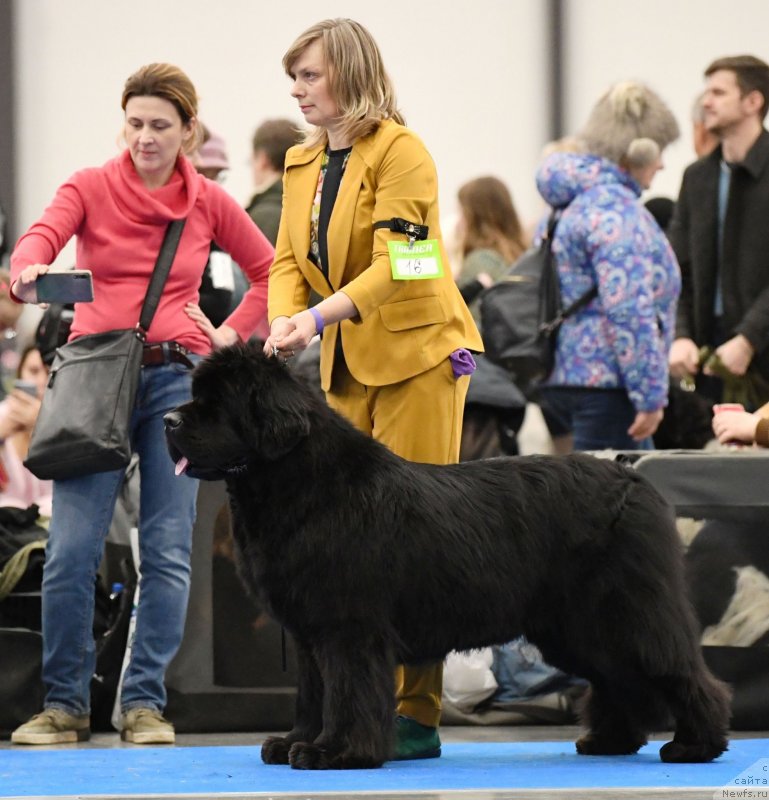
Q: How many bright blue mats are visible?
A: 1